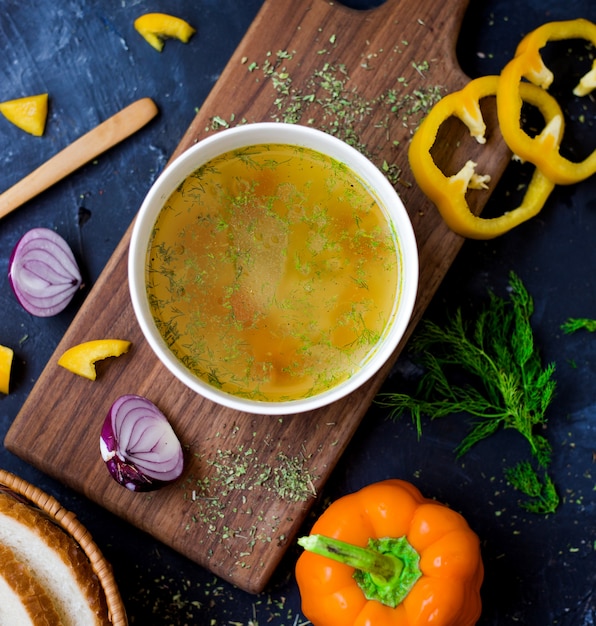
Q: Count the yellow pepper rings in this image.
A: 2